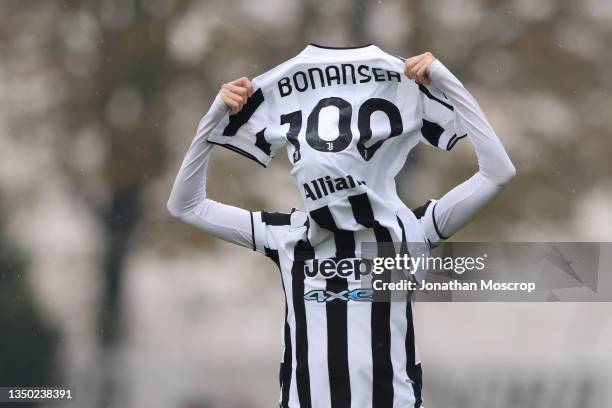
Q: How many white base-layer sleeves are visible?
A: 2